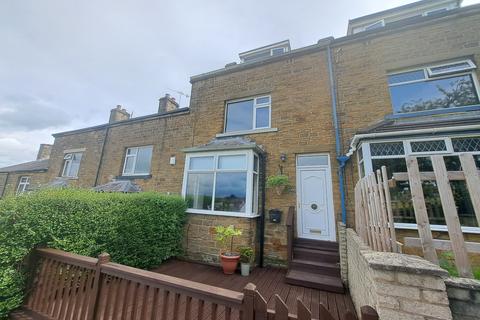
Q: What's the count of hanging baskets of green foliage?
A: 1